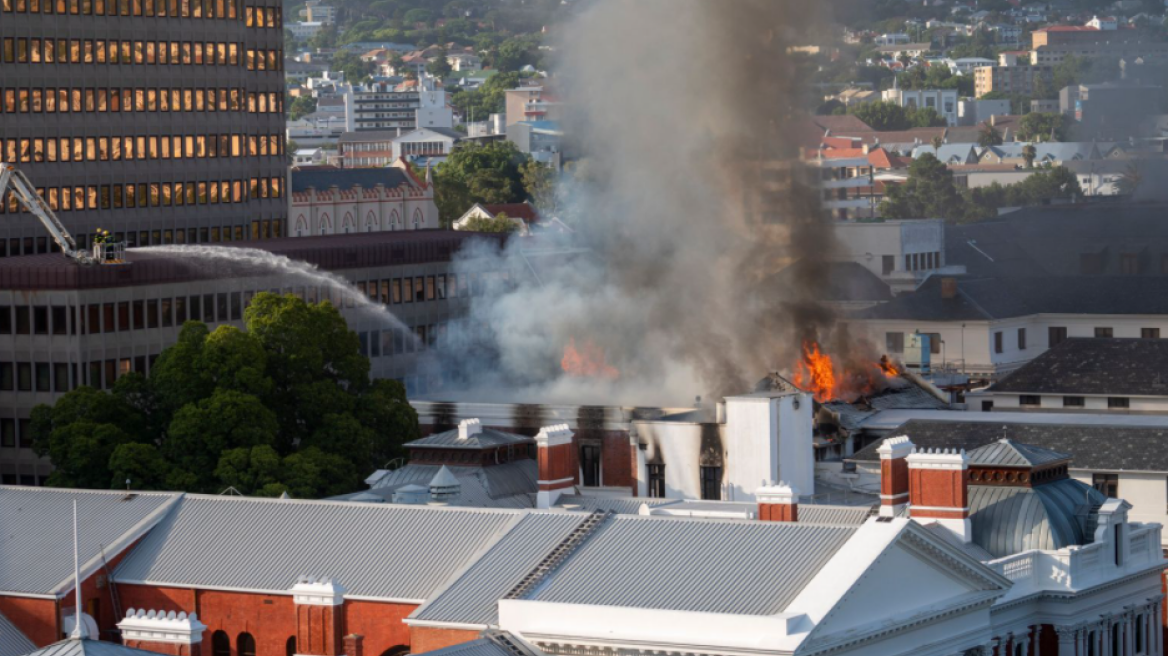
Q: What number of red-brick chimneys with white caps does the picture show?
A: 6